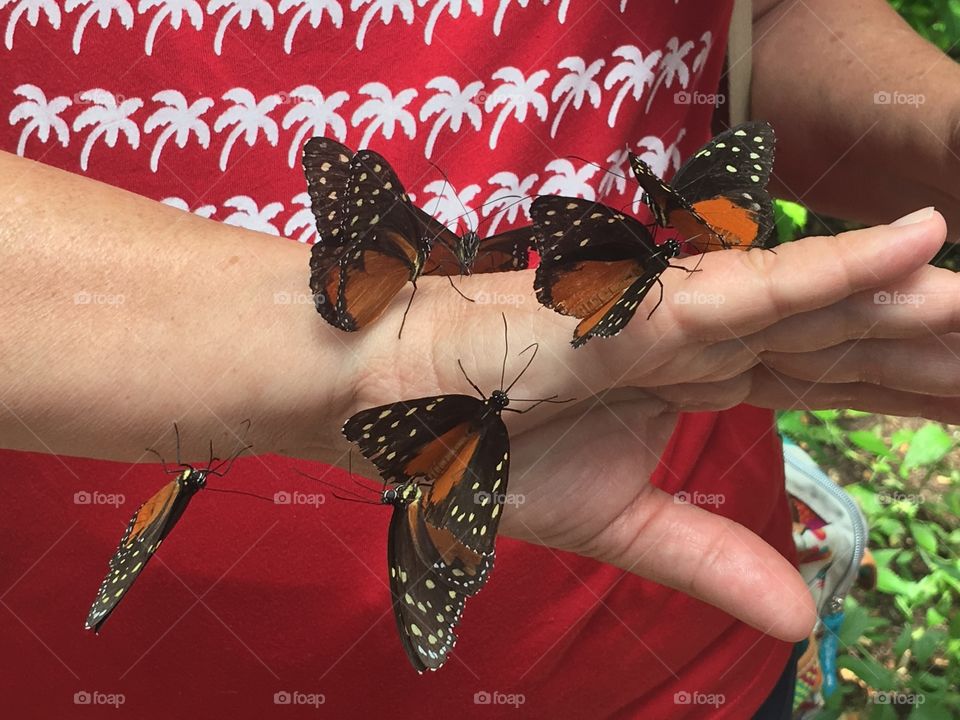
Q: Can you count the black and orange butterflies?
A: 7